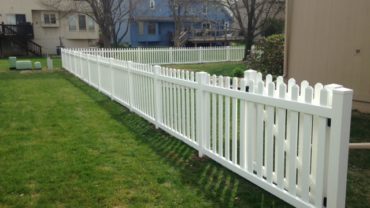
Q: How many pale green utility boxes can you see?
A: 3